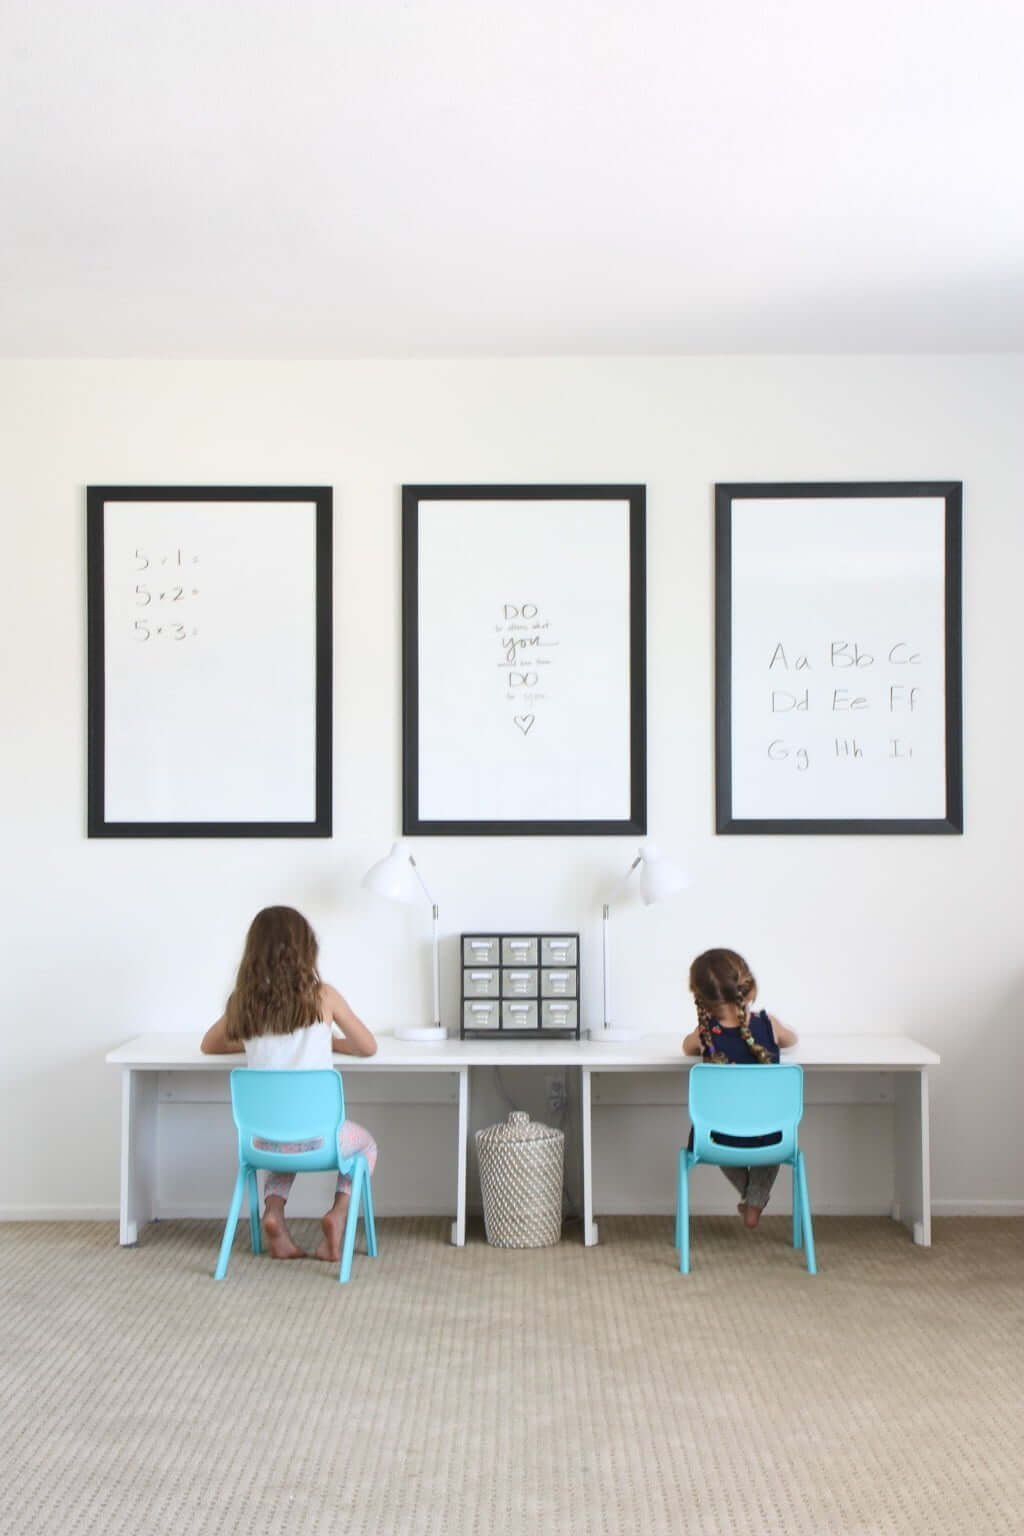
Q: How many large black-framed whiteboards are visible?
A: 3